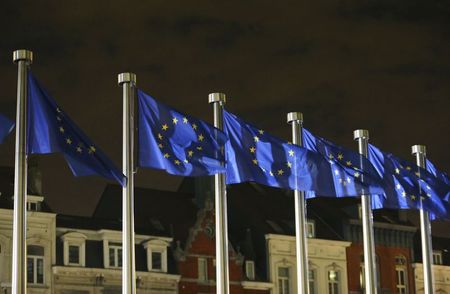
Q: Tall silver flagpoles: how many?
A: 6